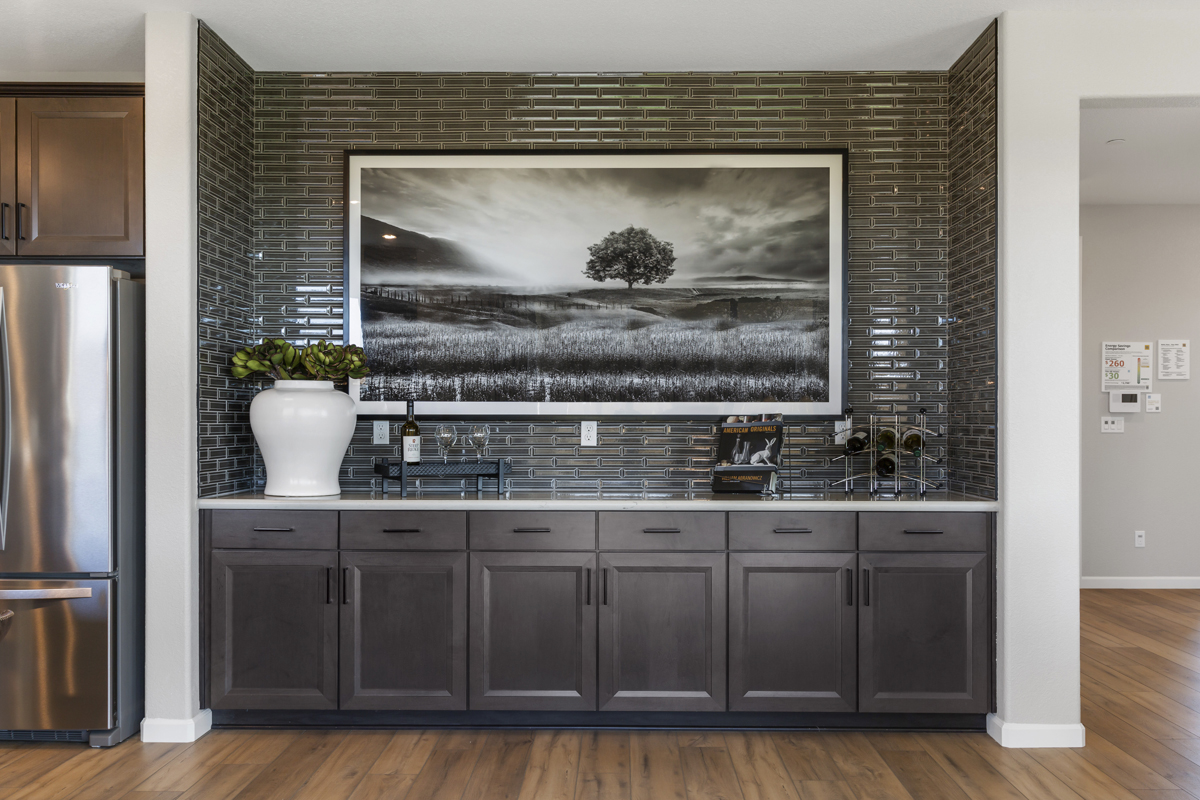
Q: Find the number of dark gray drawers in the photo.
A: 6